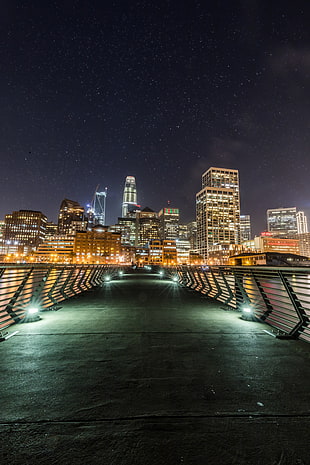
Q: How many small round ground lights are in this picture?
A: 6